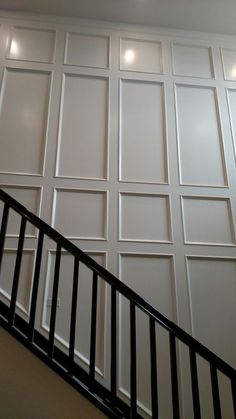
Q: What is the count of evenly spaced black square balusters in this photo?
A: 13